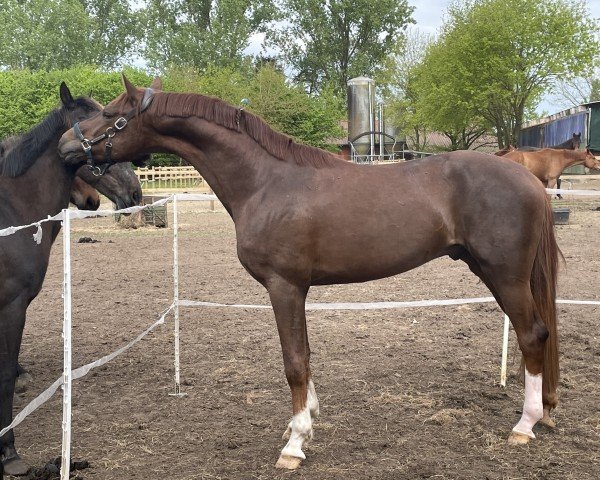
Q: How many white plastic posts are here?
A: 3